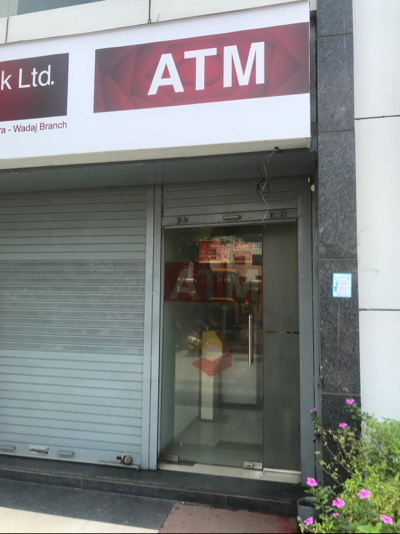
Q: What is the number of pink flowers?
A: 9